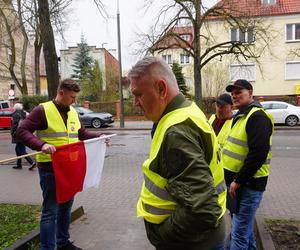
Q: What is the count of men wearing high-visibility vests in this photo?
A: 4